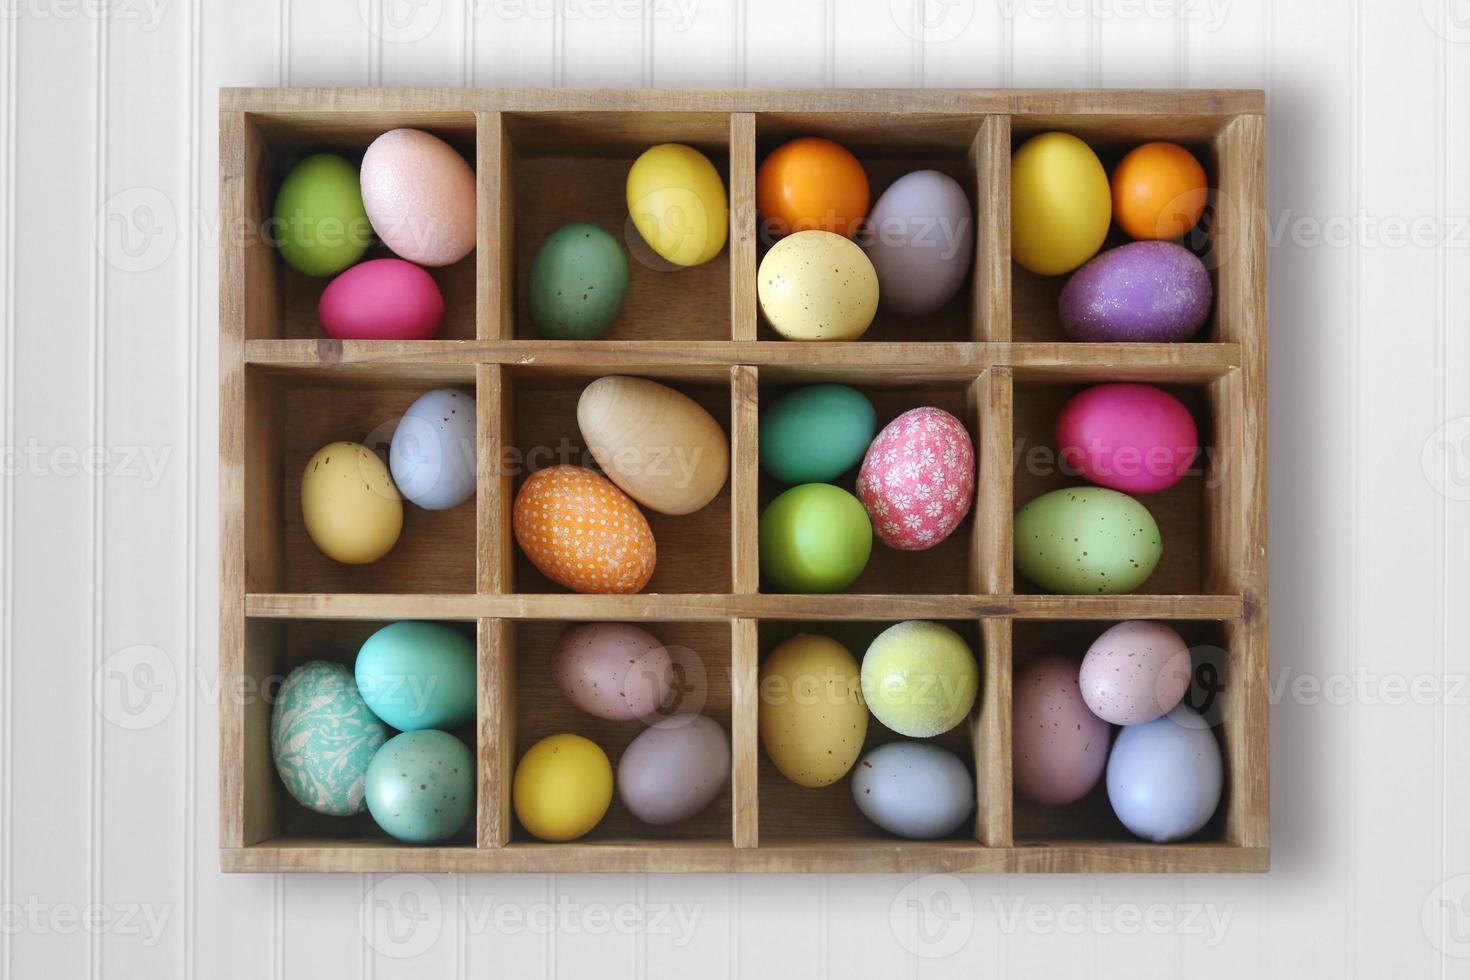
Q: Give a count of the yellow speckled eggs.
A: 3